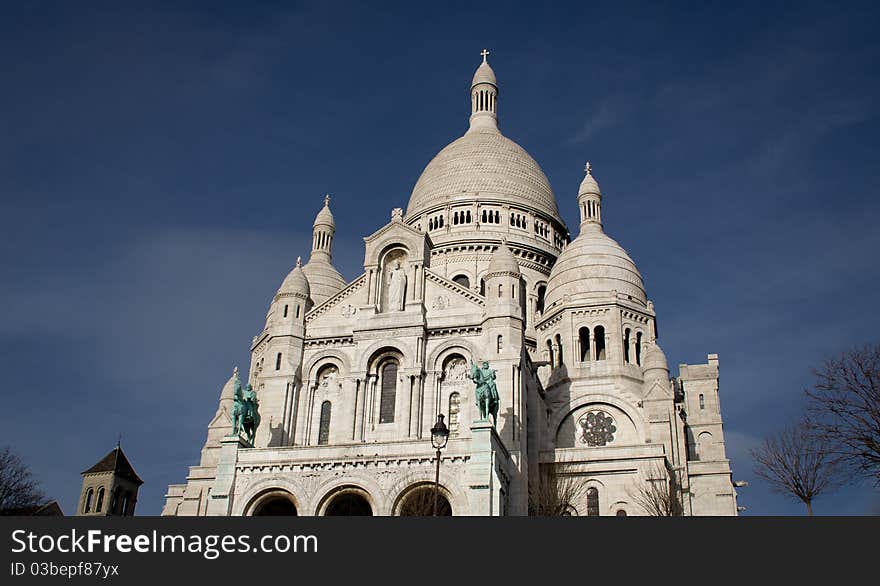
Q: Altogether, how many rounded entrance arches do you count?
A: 3